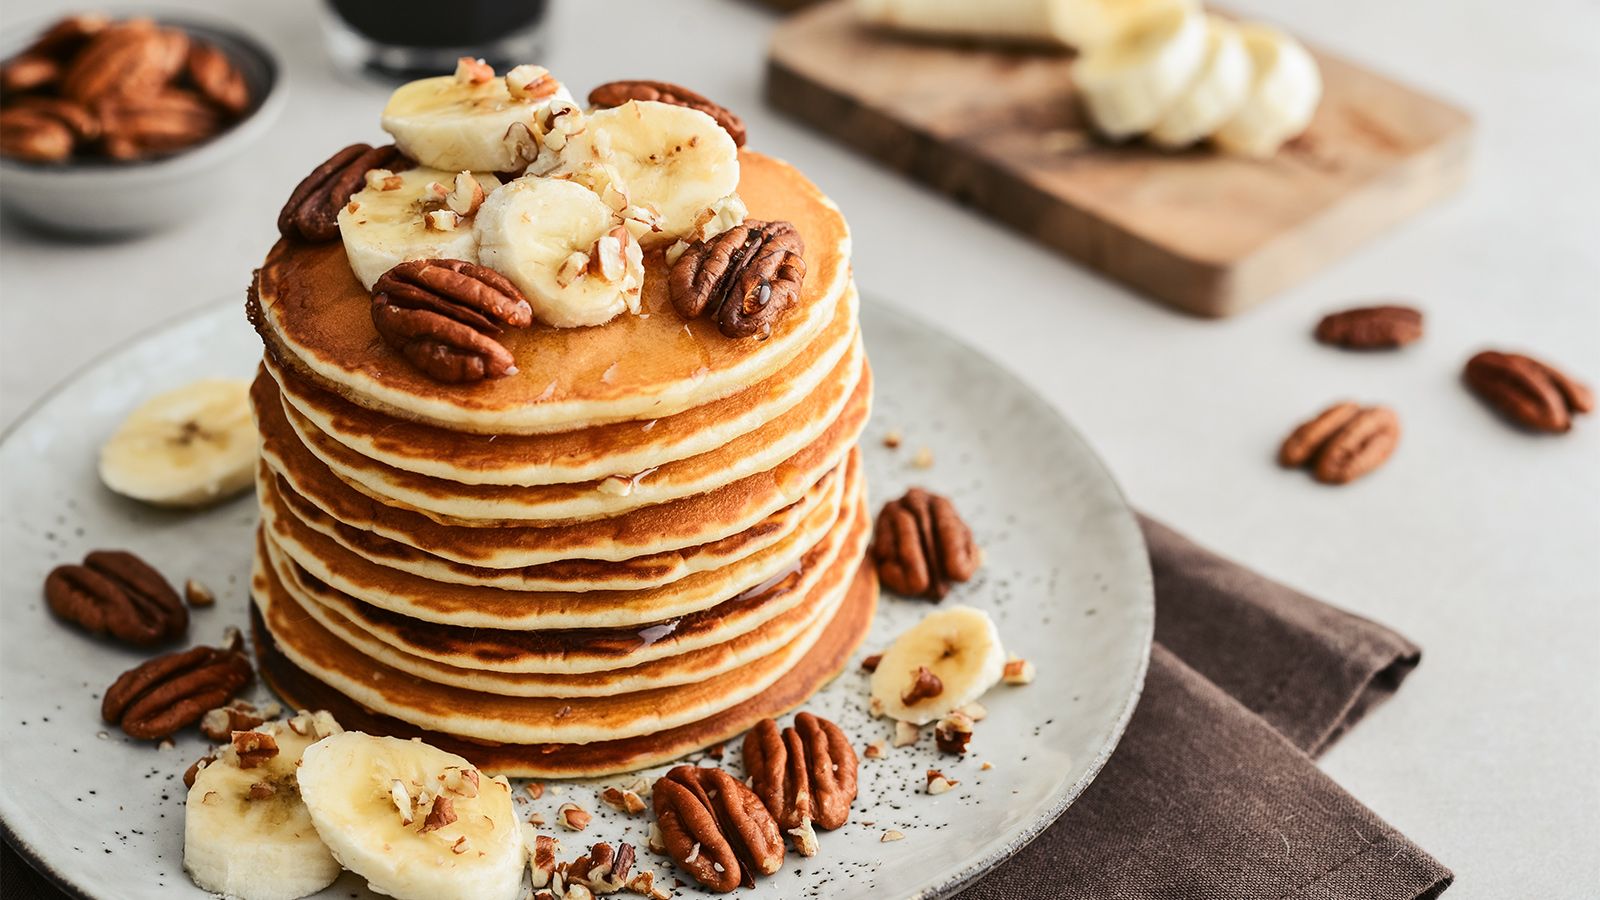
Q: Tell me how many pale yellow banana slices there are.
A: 11